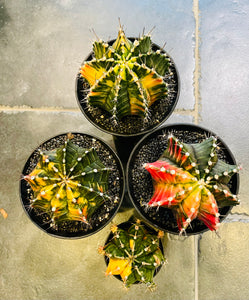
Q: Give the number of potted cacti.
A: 4